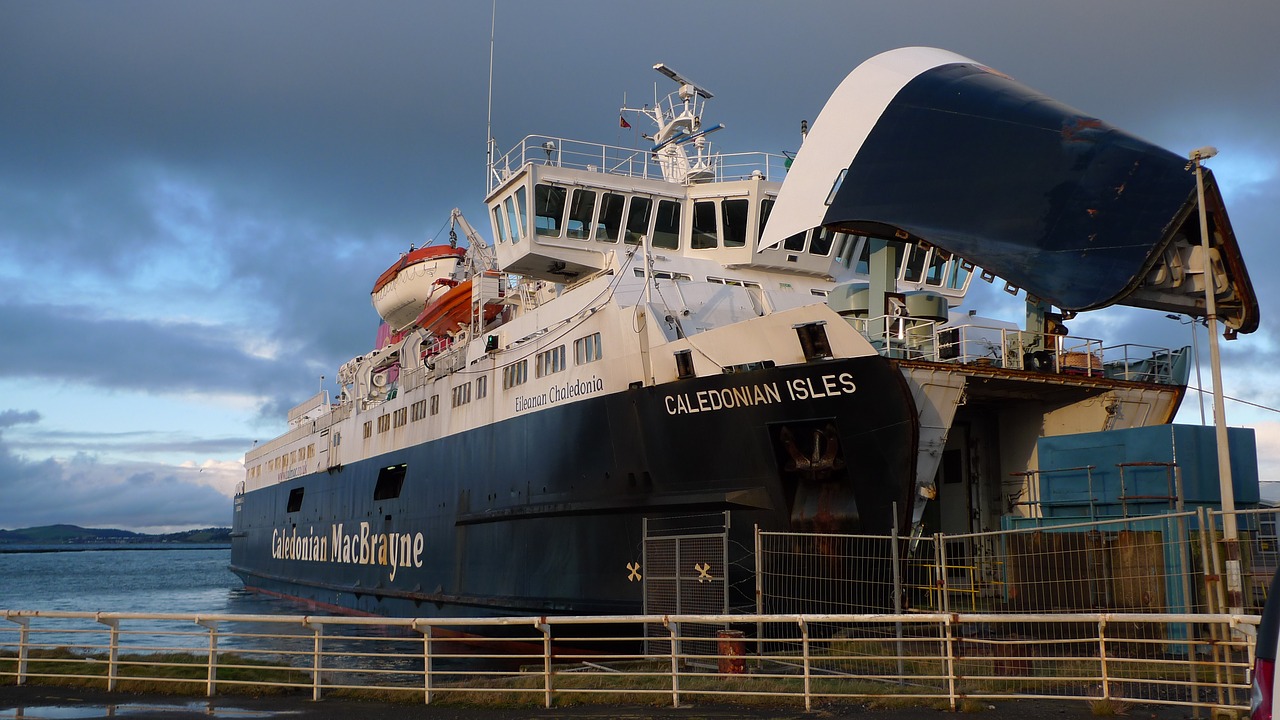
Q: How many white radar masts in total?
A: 1